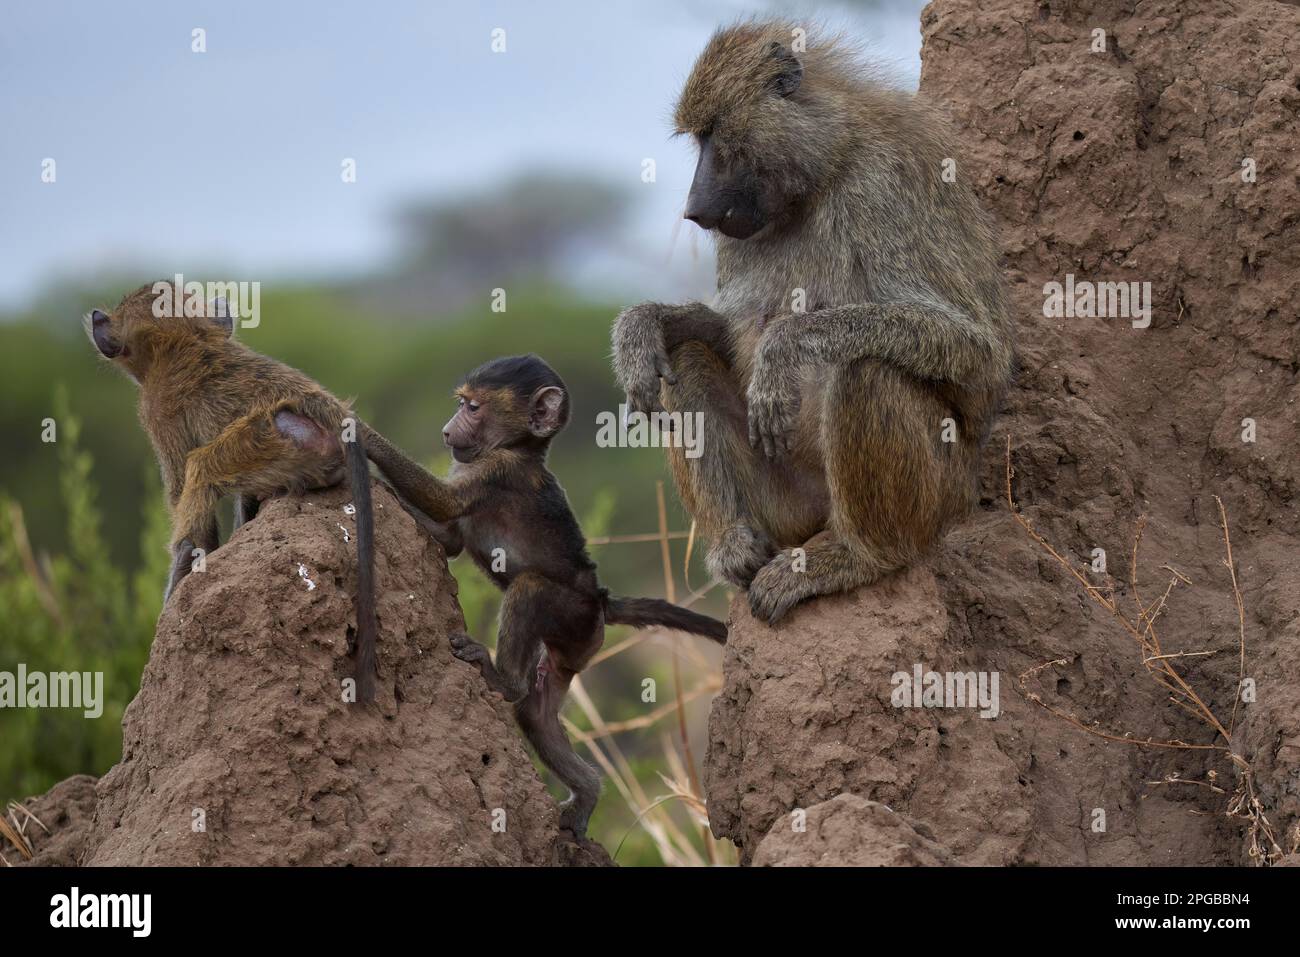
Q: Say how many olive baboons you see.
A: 3